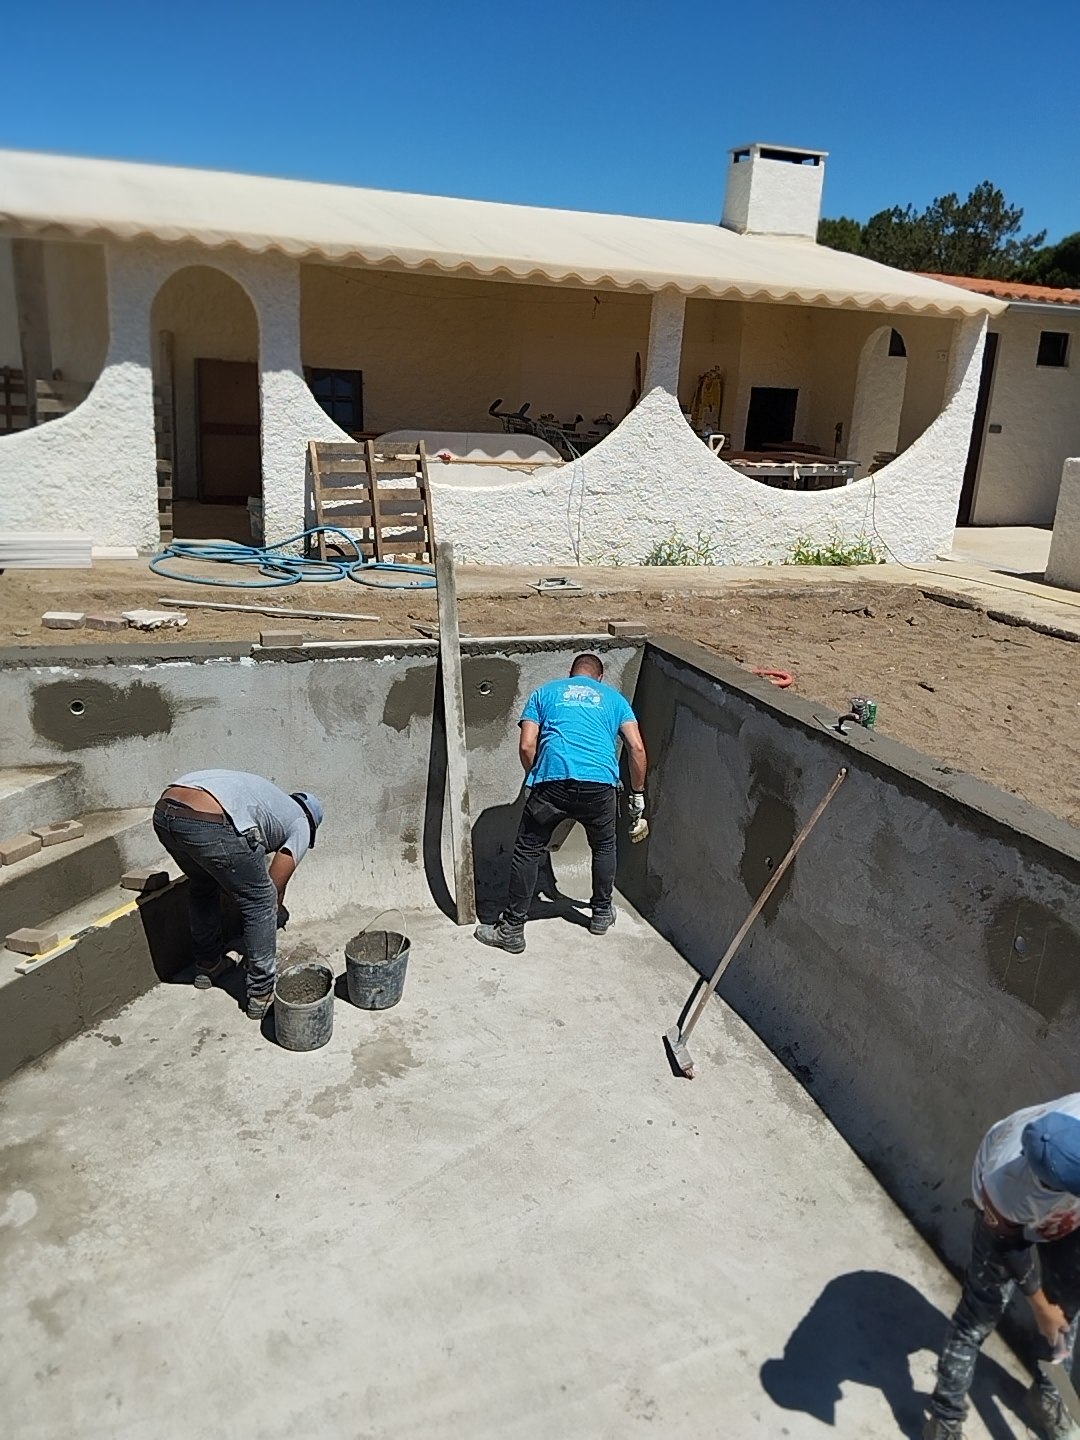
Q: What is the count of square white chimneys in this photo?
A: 1